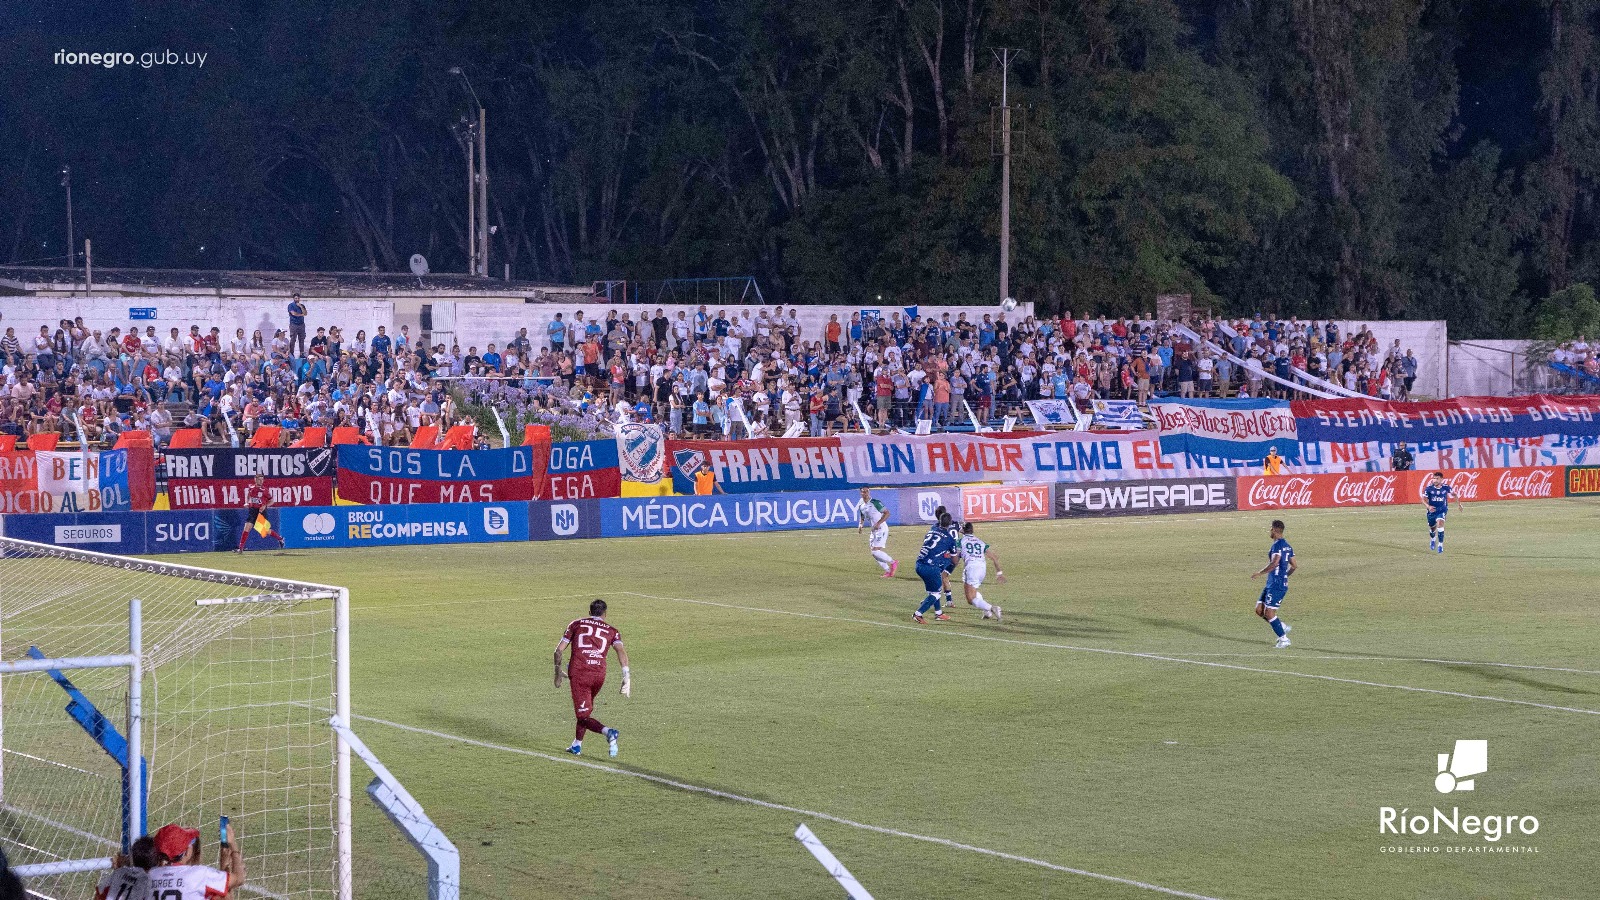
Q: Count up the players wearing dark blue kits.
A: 4